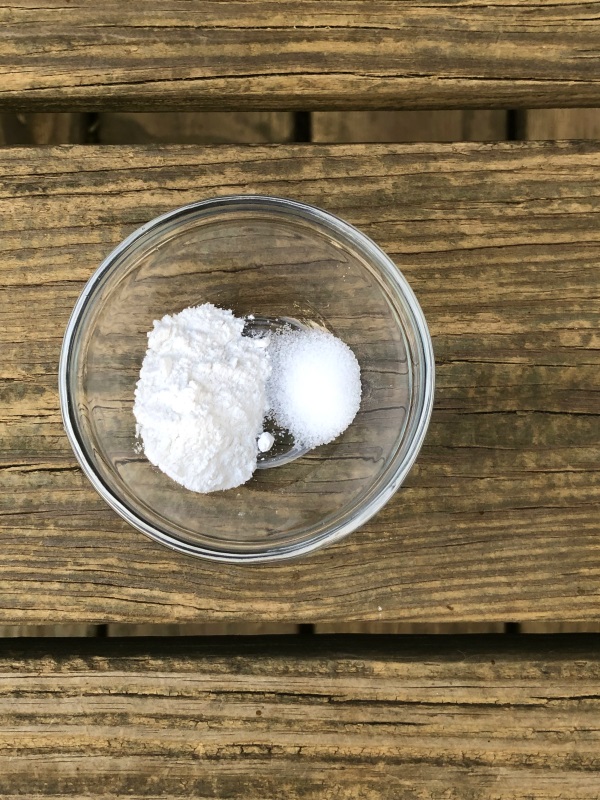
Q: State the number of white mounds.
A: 2